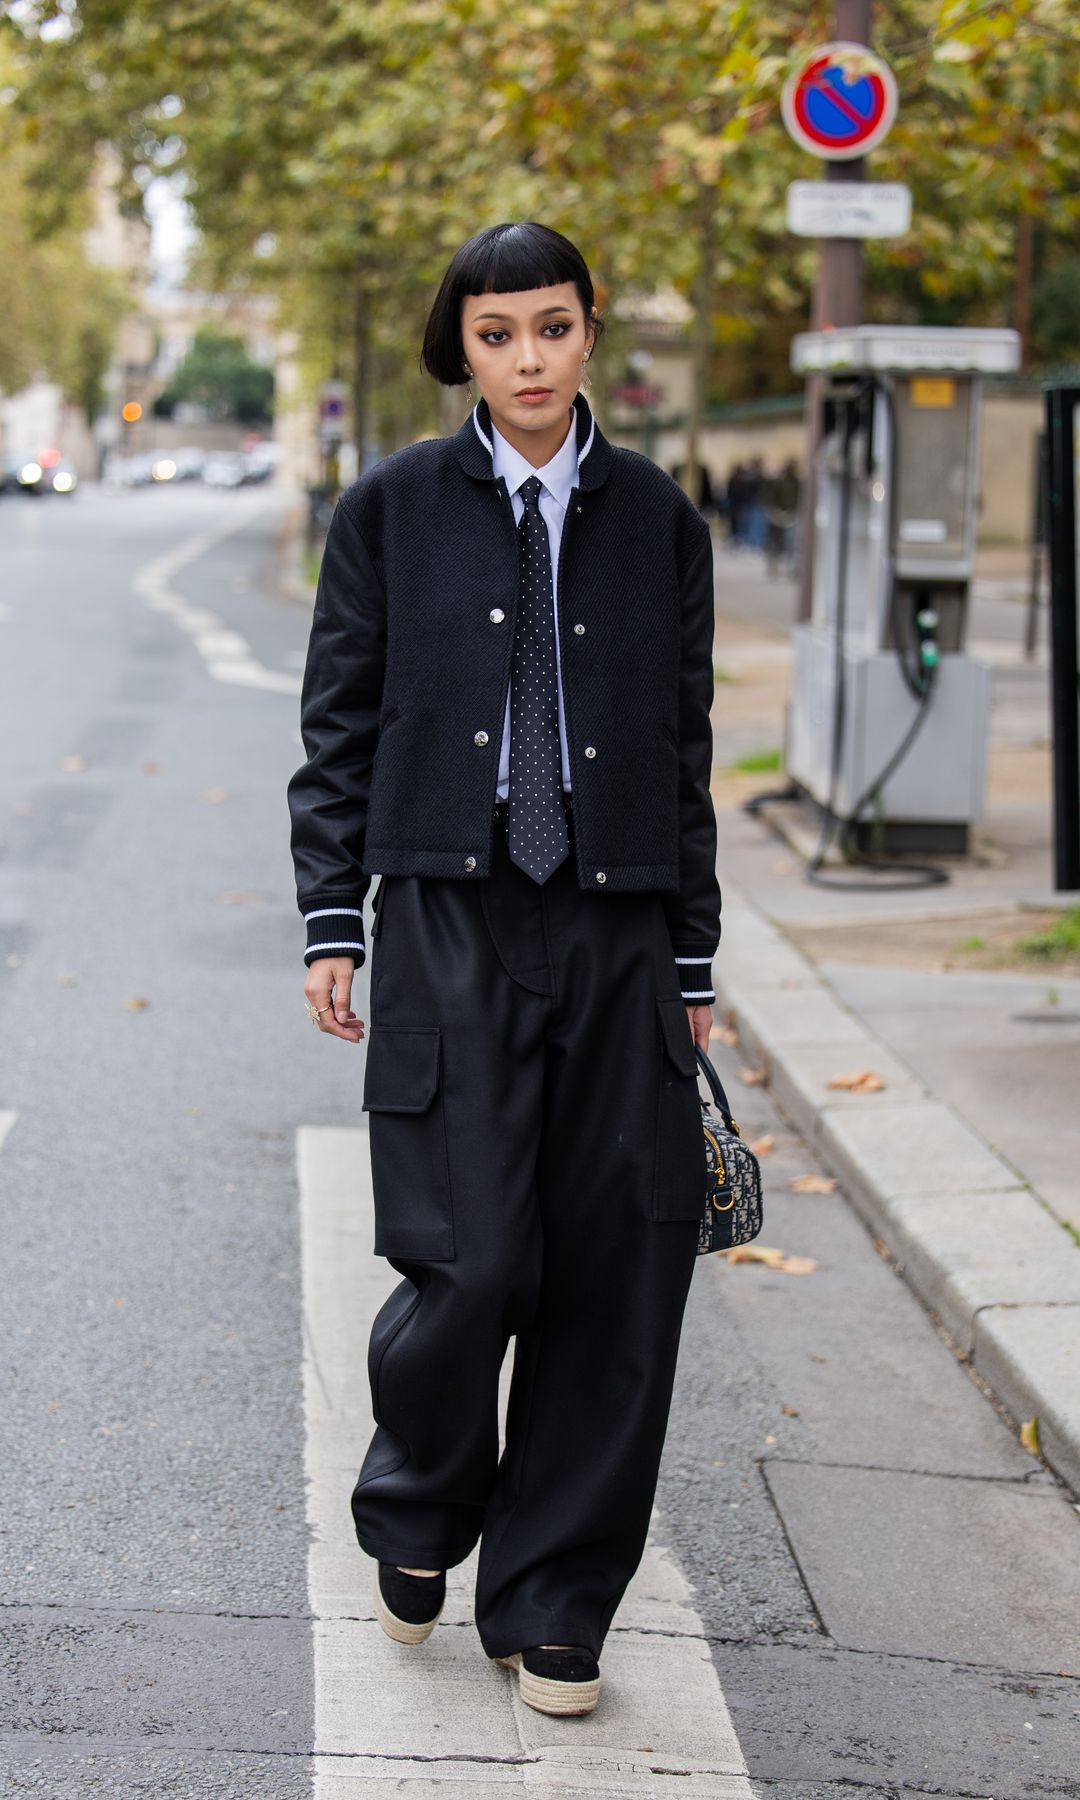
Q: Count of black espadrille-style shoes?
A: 2